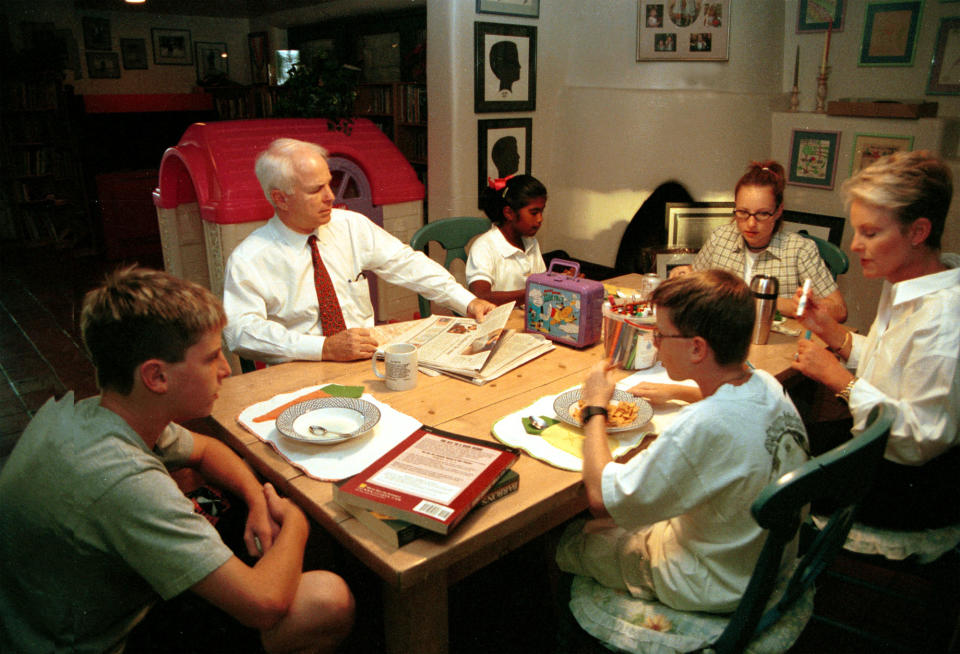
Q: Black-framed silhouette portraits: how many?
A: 2